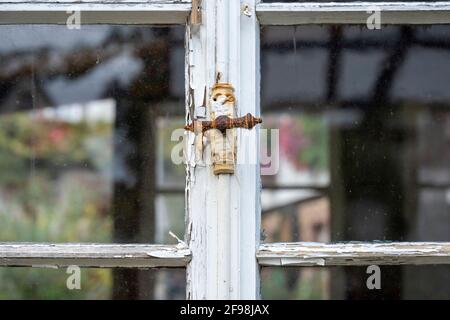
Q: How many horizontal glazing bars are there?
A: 4